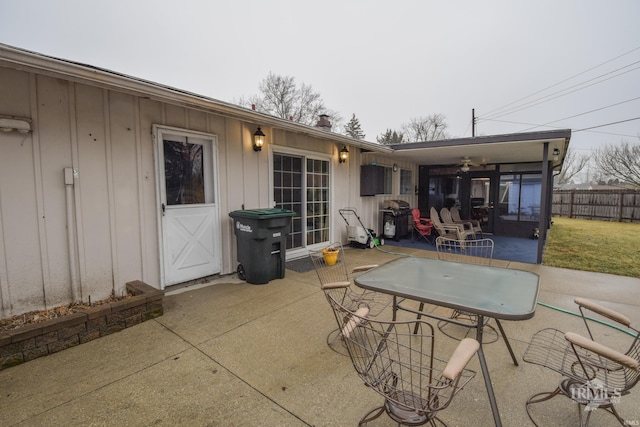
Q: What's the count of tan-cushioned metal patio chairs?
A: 4